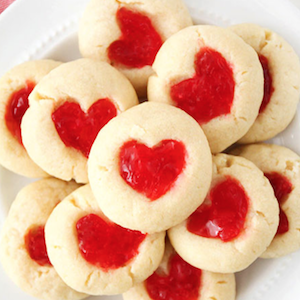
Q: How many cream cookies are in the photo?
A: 11